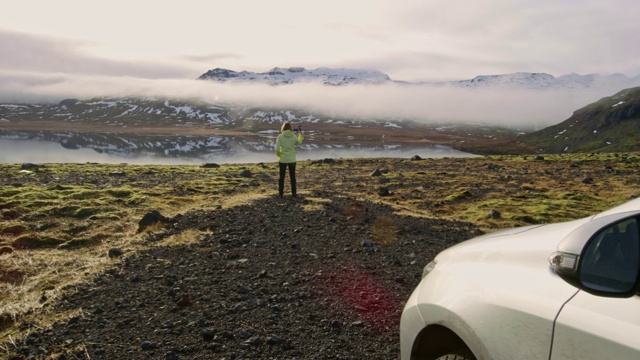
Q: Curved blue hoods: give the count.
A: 0